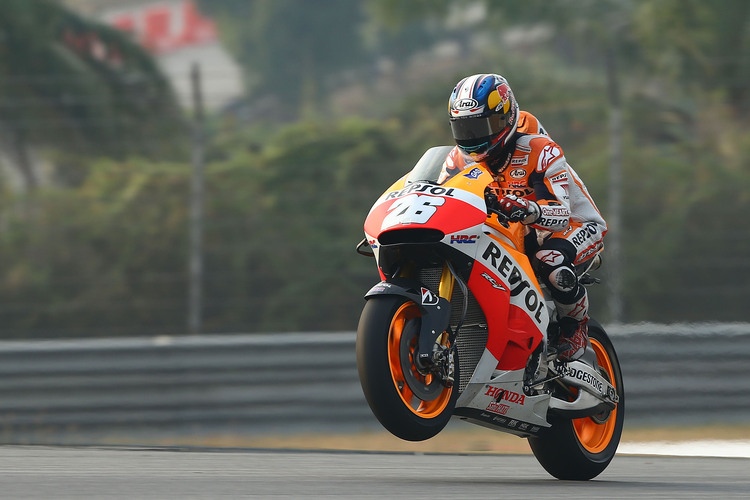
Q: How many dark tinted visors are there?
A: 1